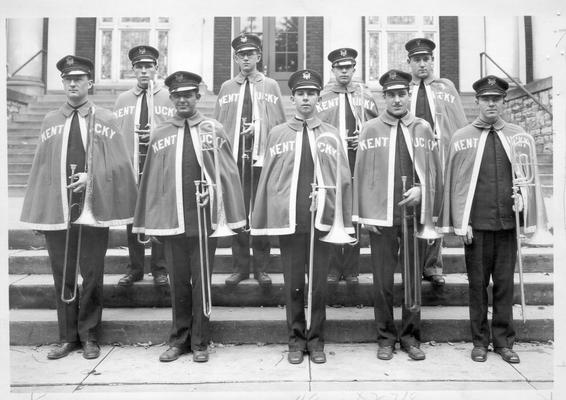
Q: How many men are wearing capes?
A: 9